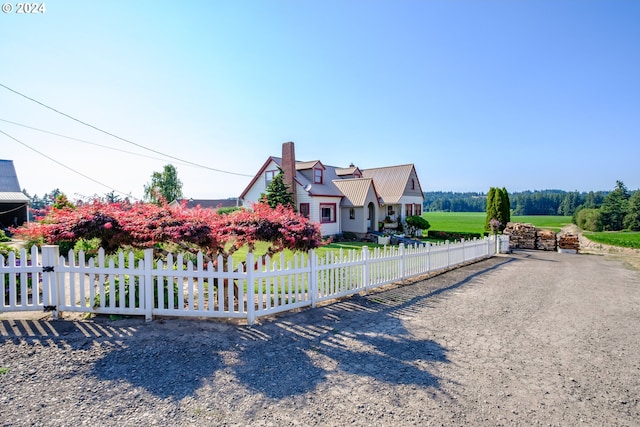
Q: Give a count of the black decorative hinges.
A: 2